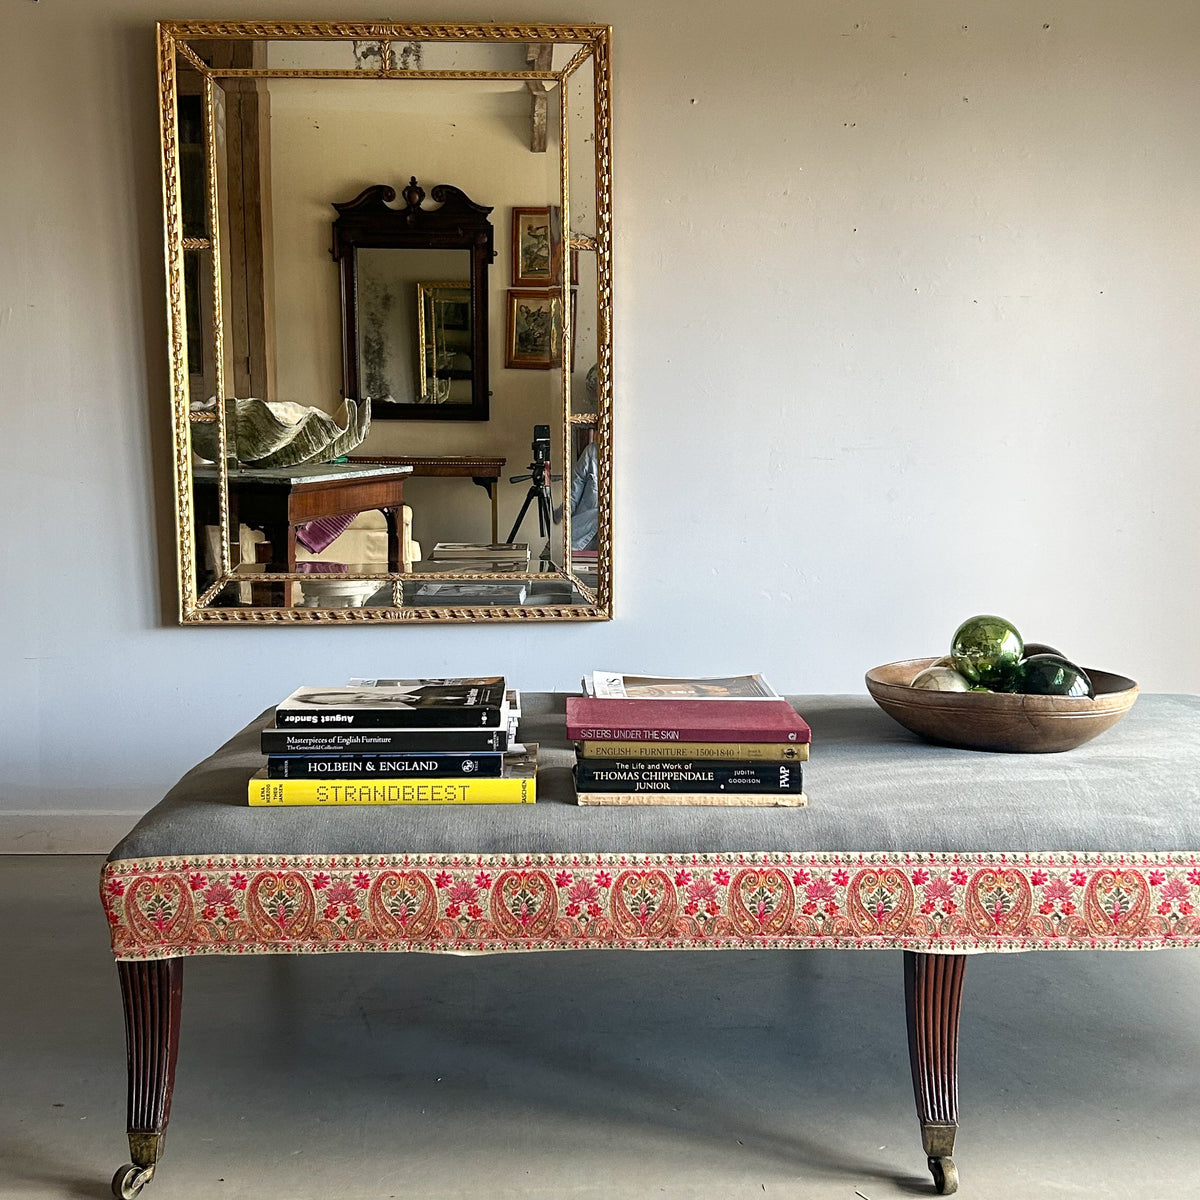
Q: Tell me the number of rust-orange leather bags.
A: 0